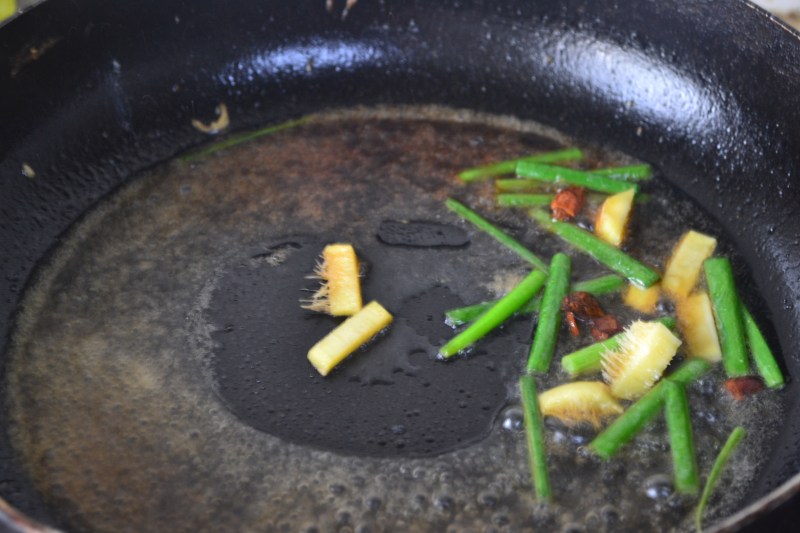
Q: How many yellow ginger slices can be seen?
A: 8